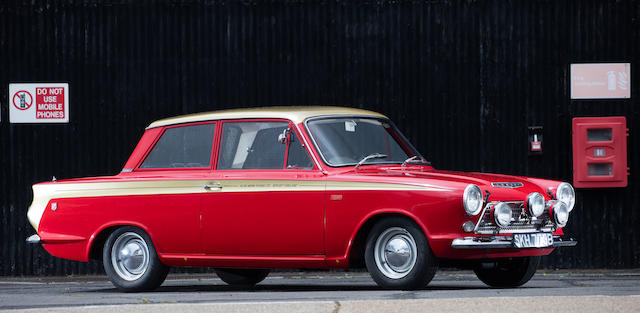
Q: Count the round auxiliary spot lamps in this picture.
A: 3